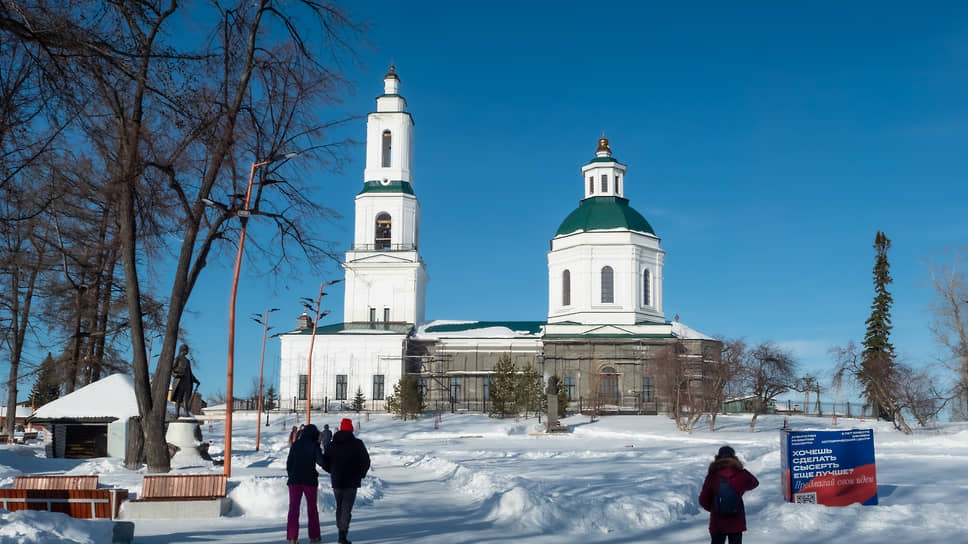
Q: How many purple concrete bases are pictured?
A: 0